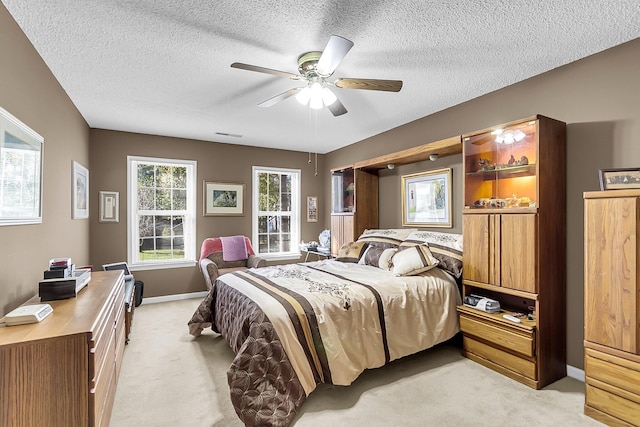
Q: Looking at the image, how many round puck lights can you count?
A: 2